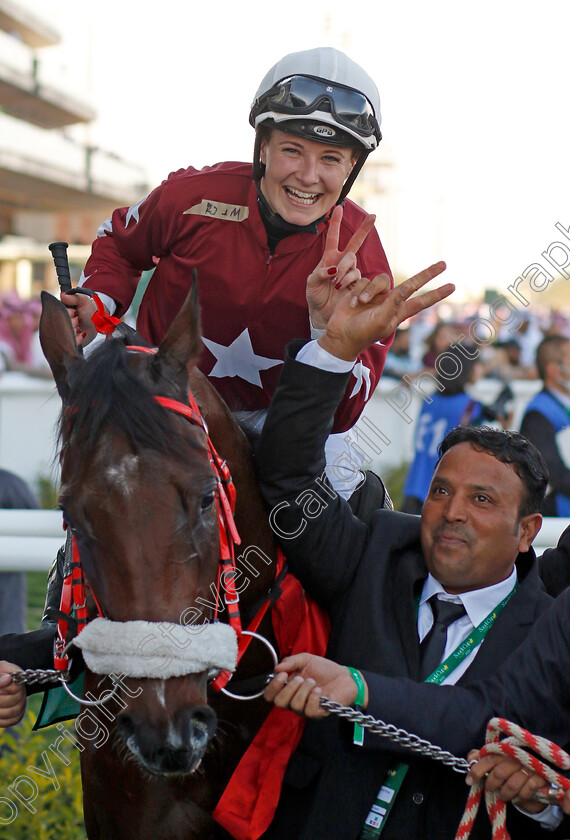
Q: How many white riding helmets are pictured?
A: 1